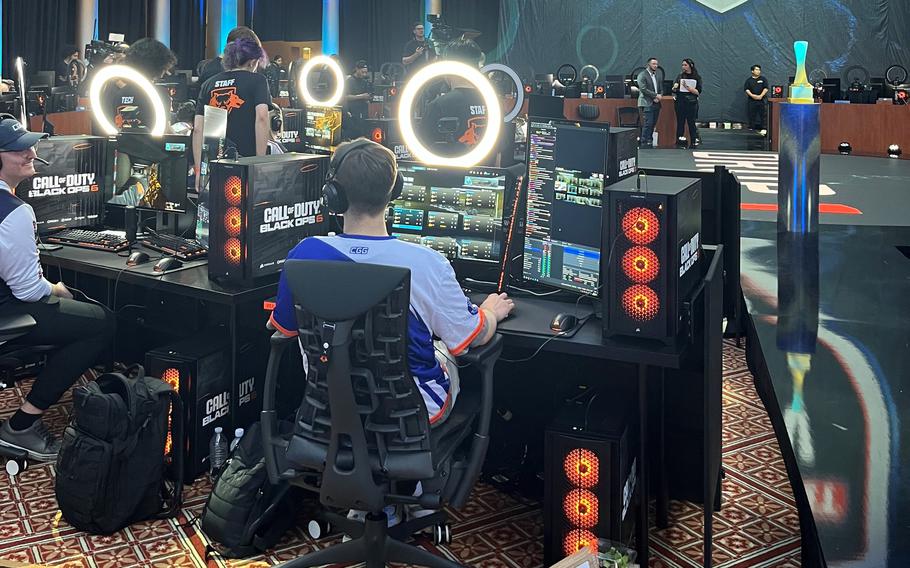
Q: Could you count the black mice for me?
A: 3